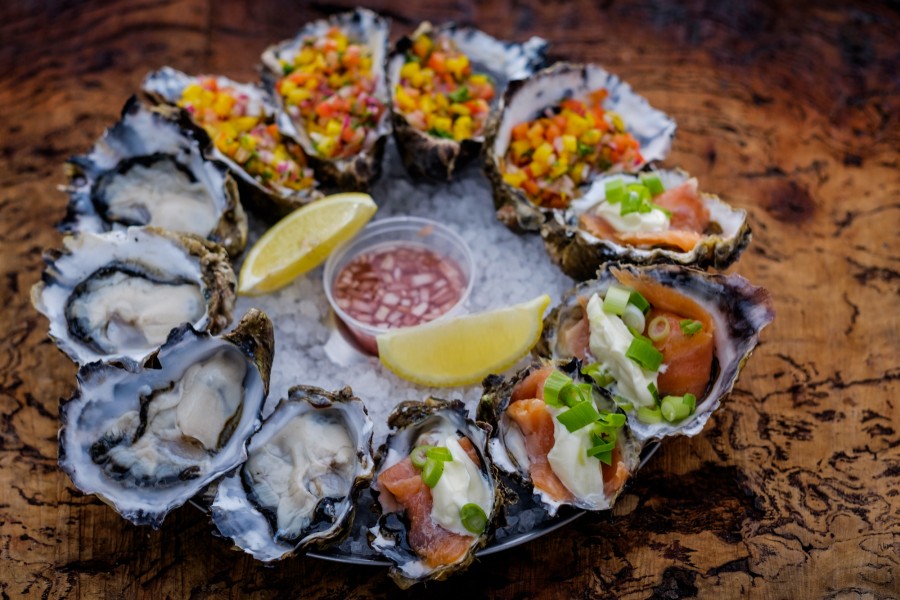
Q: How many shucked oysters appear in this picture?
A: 12